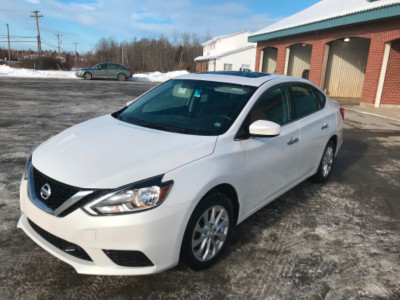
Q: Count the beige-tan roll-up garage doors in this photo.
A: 3